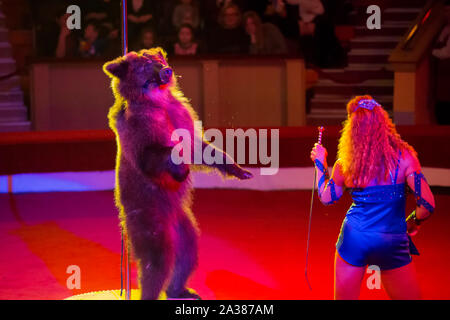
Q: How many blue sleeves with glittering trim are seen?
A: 2